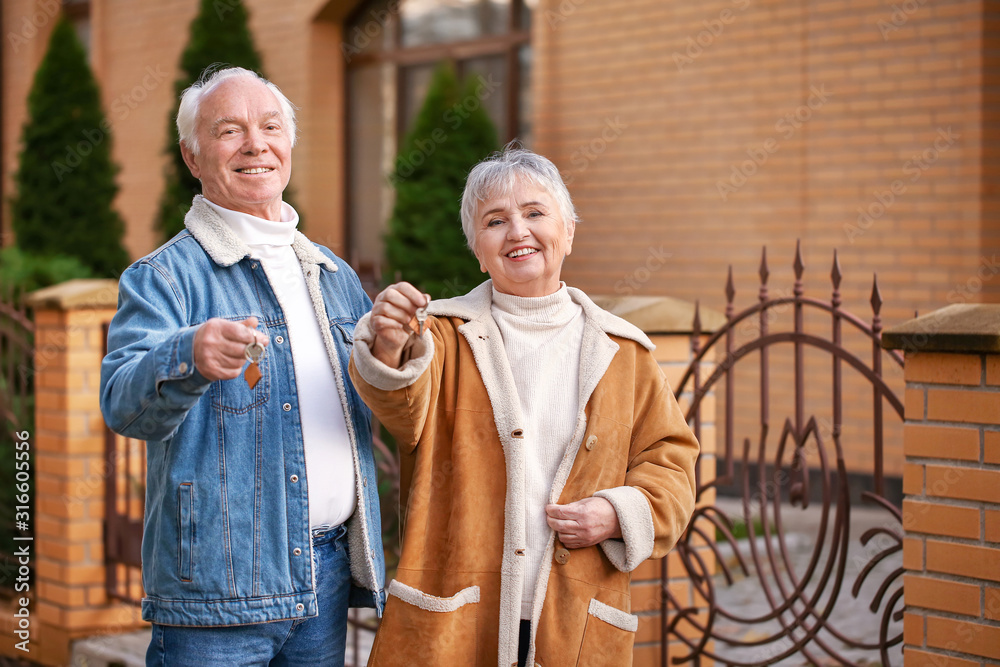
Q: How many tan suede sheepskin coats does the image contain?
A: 1